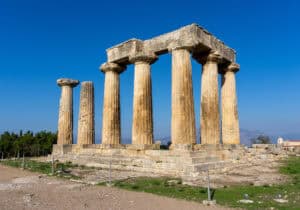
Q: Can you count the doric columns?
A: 7